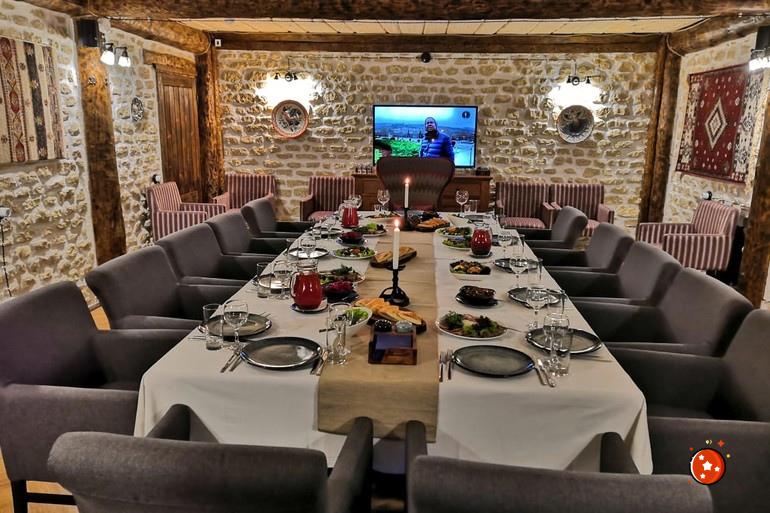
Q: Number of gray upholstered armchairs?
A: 12